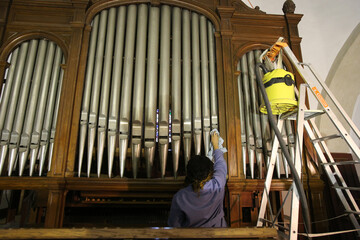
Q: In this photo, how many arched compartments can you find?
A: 3